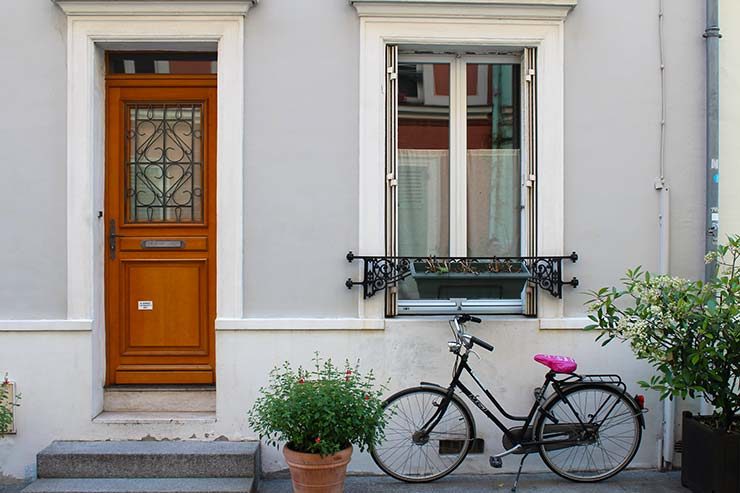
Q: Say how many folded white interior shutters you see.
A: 2